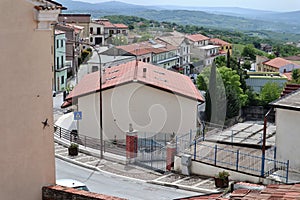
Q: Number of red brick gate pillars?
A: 2